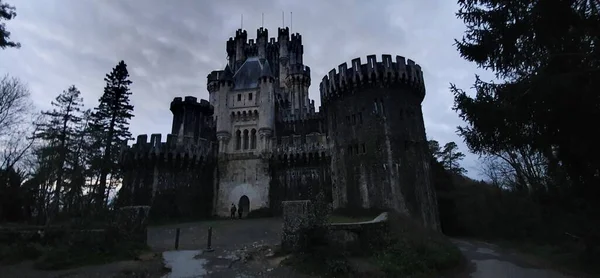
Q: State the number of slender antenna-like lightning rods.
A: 4